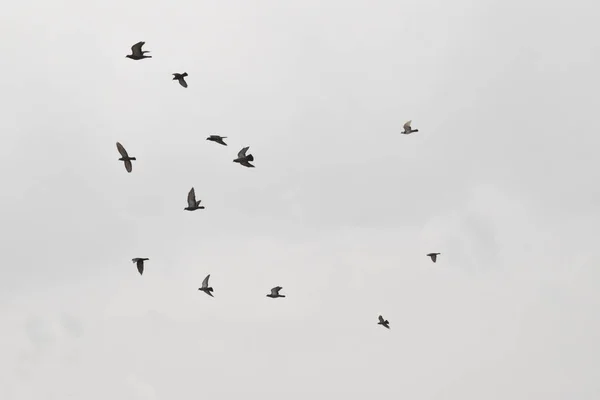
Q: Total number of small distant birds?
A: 12